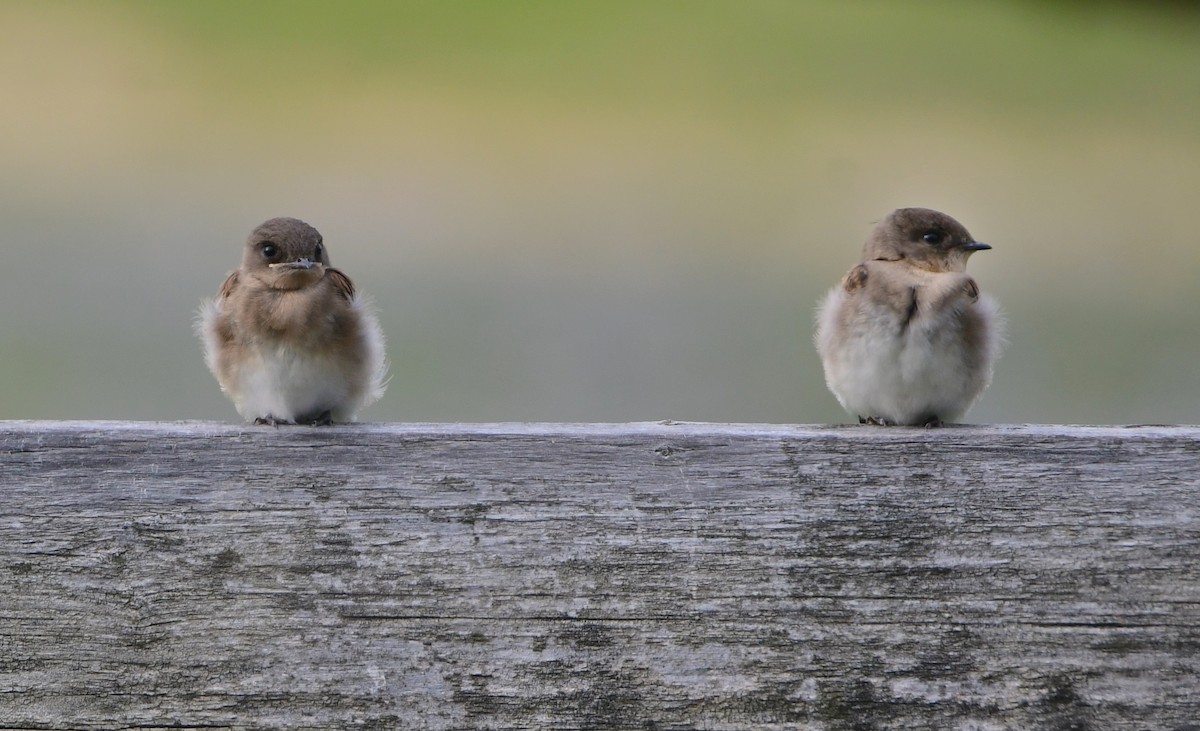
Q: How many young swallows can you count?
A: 2